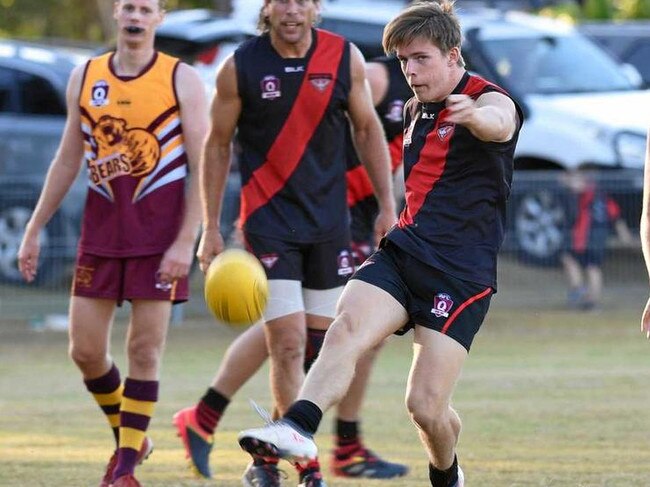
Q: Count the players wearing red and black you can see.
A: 3